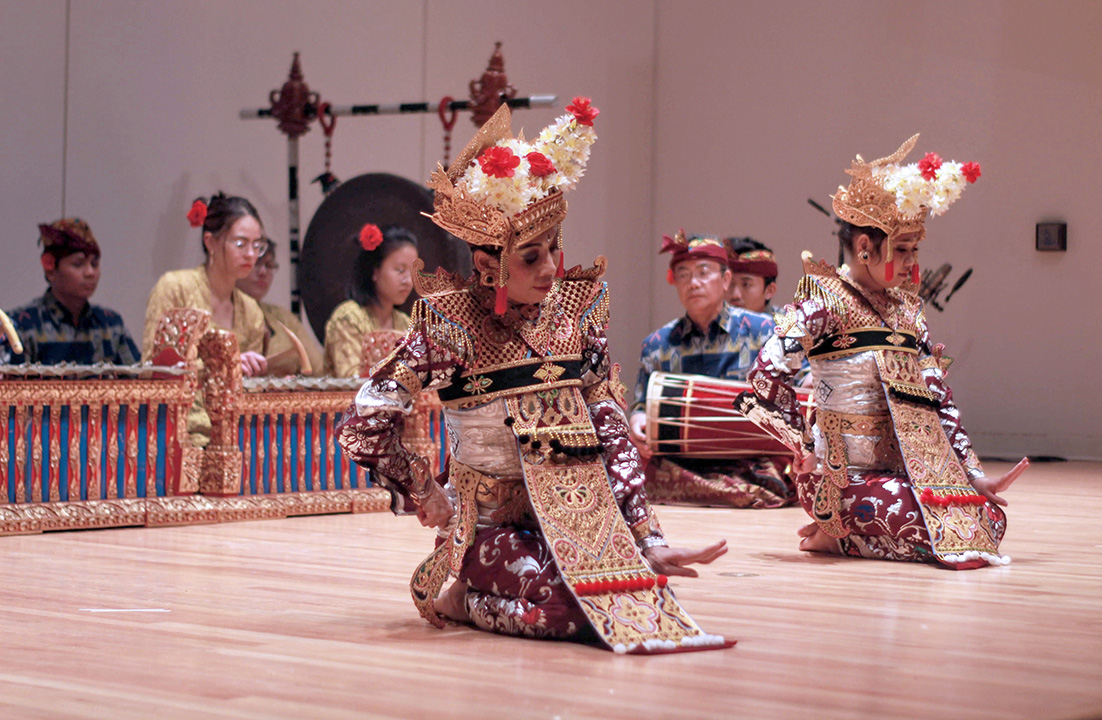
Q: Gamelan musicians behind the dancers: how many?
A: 6